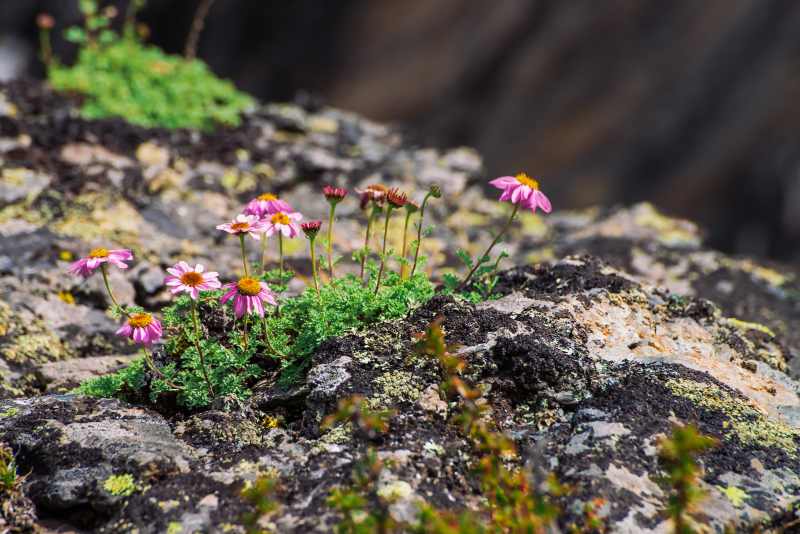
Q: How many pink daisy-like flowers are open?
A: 8